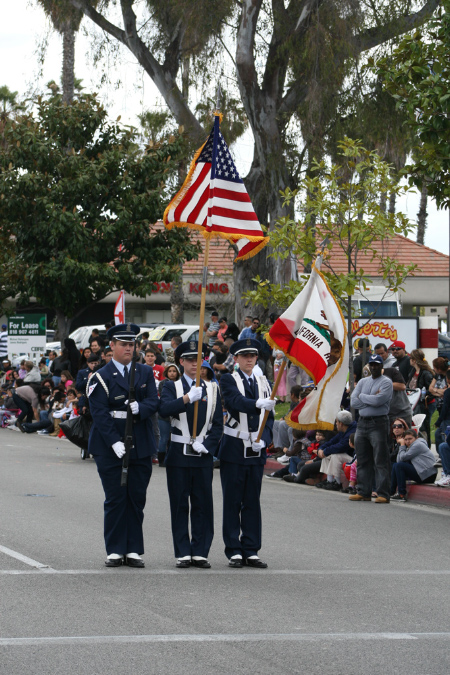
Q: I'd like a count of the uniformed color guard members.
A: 3